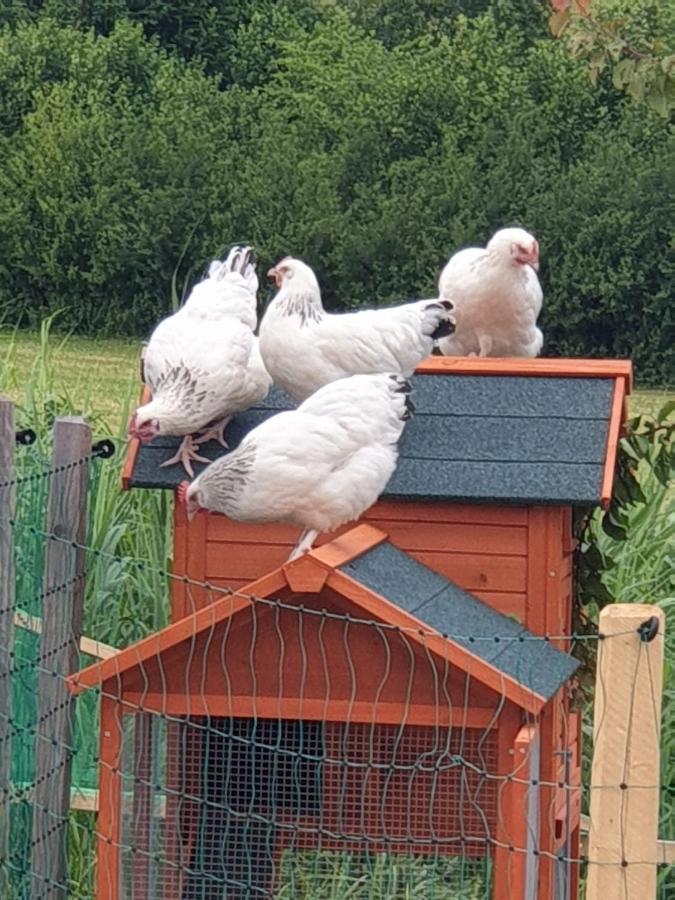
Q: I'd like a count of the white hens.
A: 4